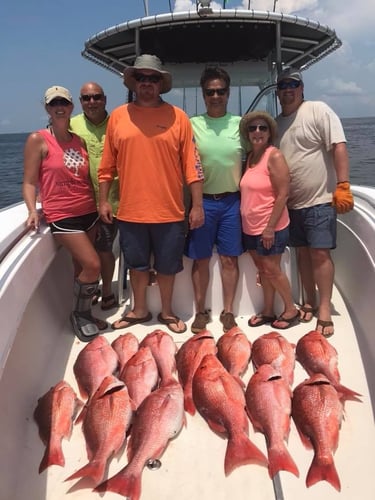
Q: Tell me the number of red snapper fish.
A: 14